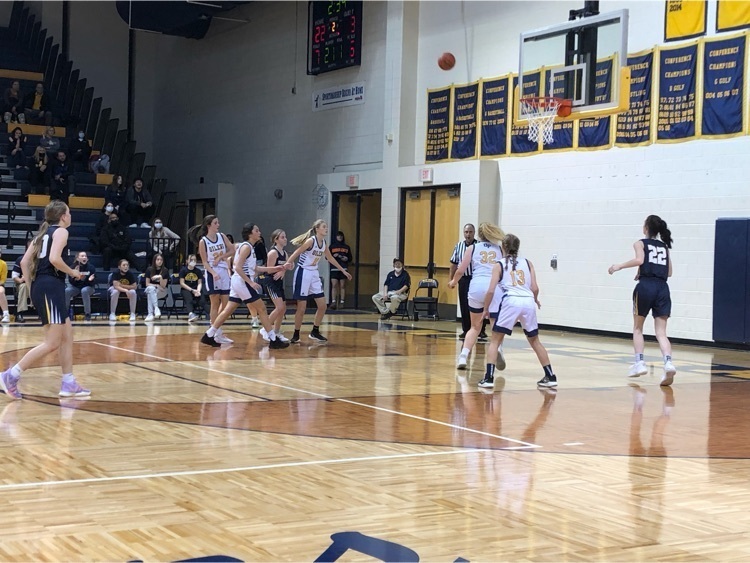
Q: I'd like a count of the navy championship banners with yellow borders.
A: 9